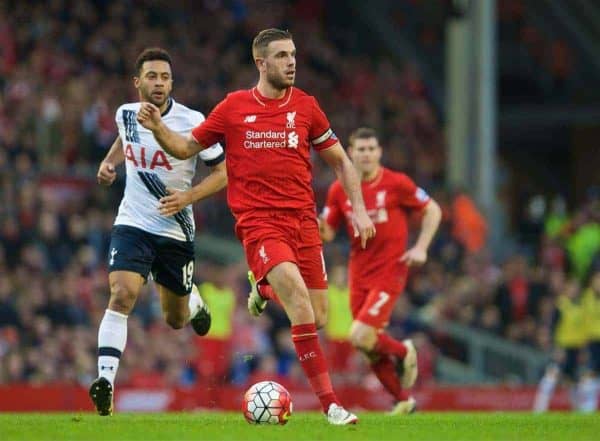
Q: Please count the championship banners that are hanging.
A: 0